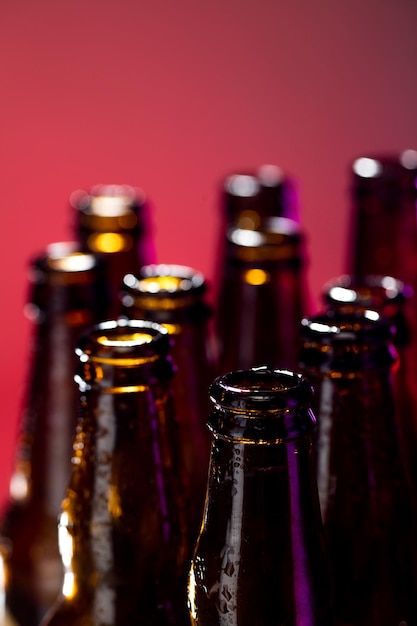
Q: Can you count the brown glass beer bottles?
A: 10